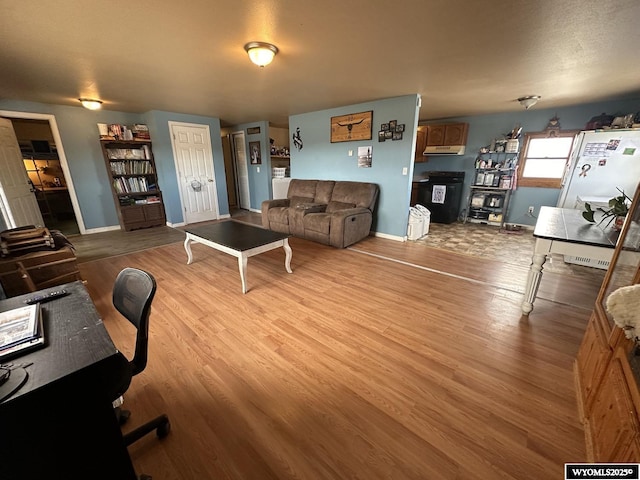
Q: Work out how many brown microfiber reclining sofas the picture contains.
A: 1